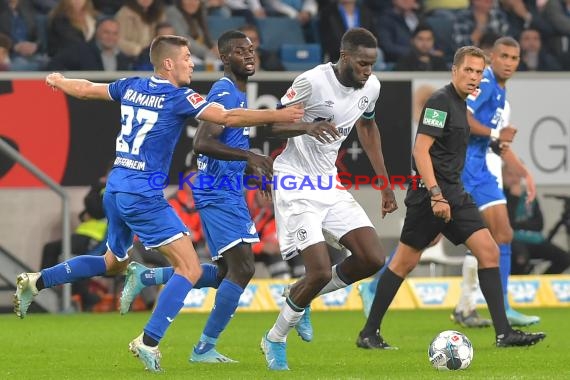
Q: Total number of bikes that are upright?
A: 0